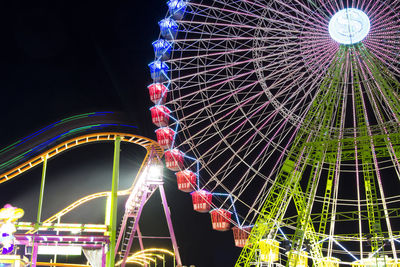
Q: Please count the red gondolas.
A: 8